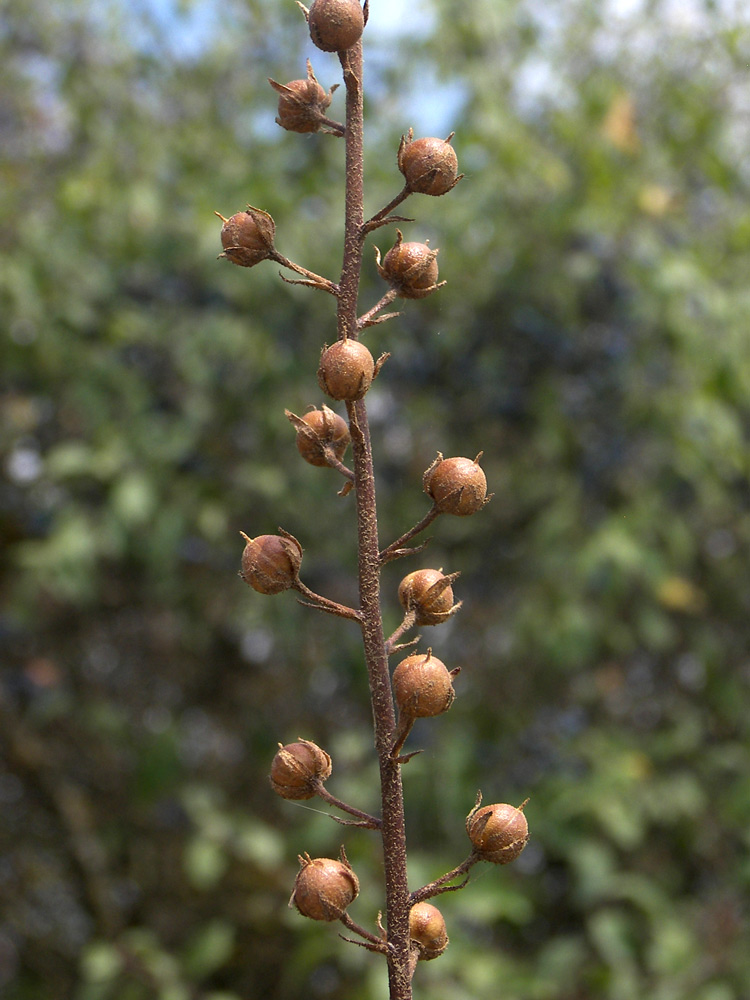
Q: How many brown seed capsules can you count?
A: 15